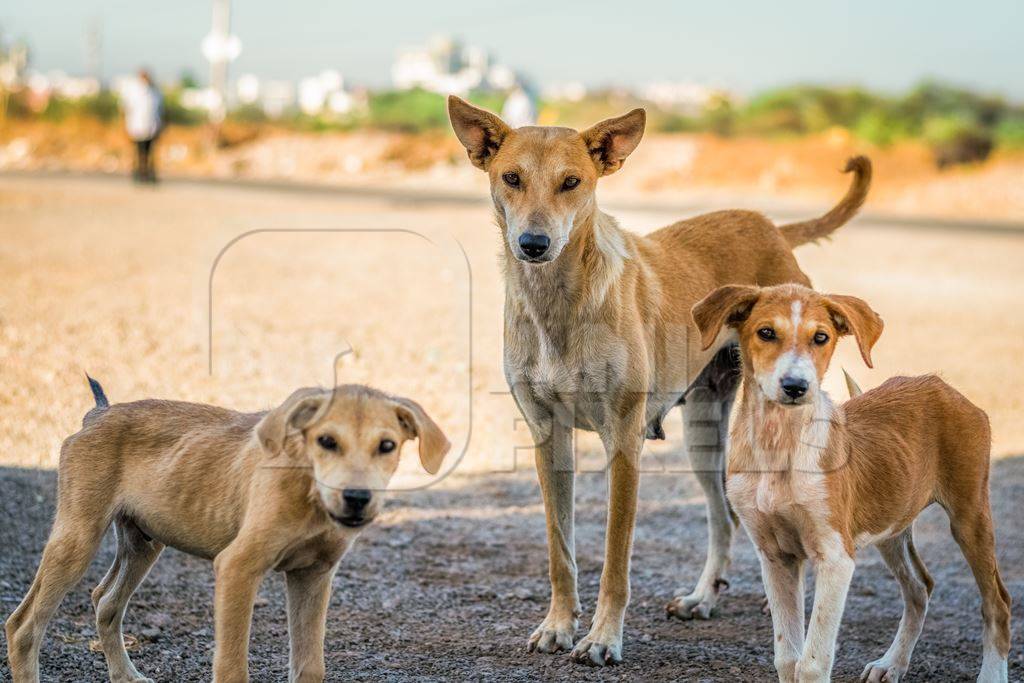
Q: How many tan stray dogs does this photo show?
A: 3